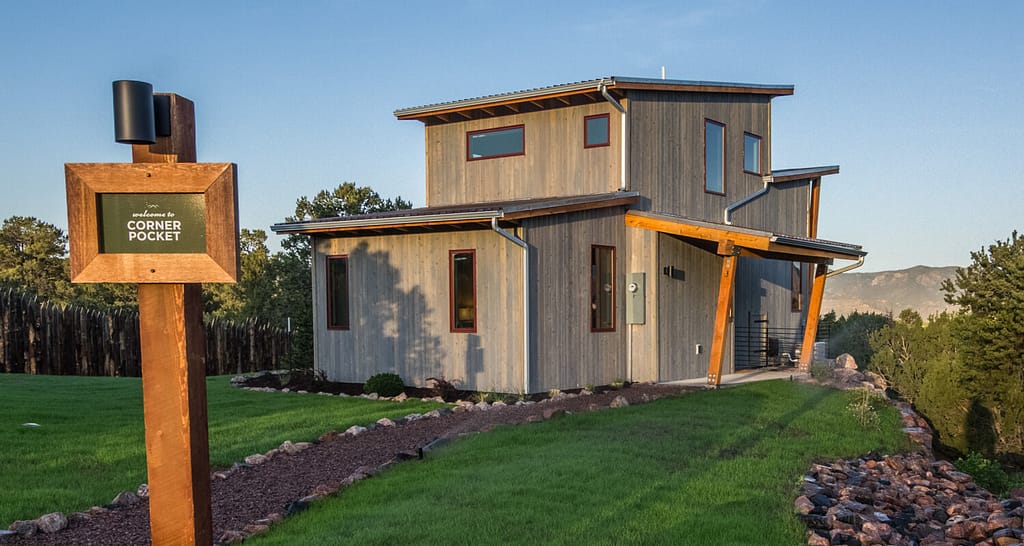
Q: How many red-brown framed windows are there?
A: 8